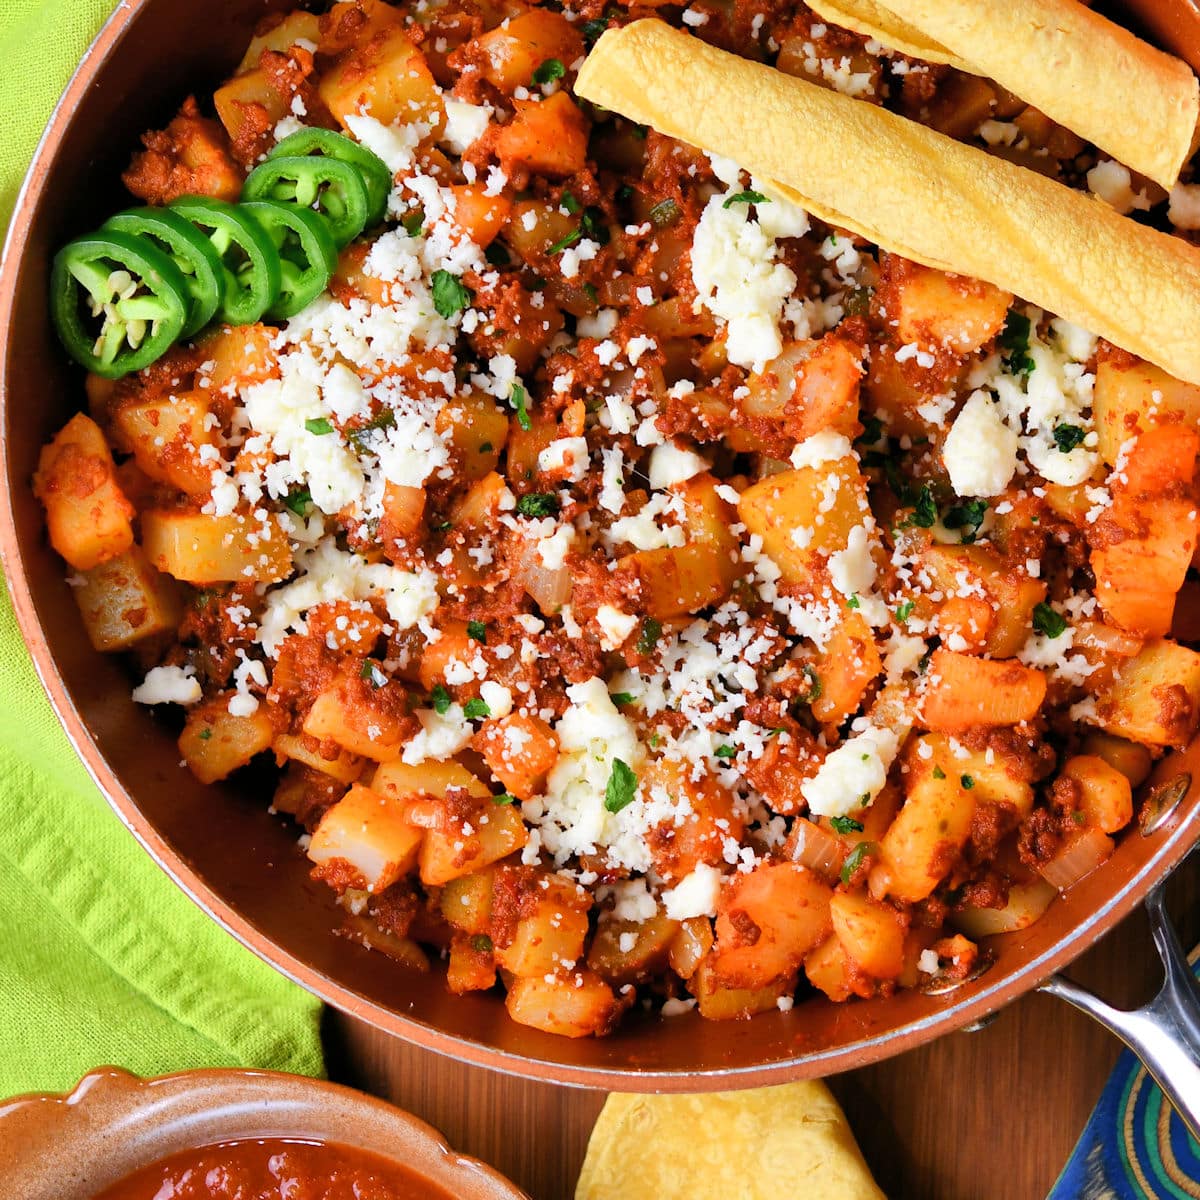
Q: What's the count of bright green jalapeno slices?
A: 6